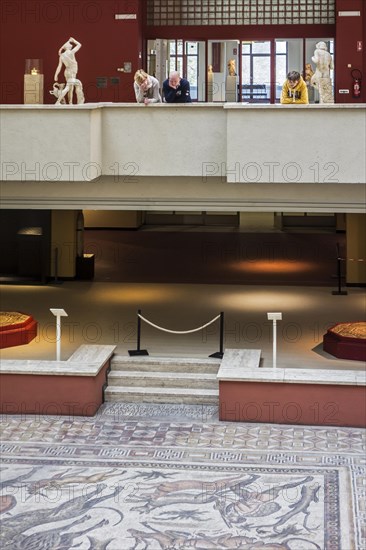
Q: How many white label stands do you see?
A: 2